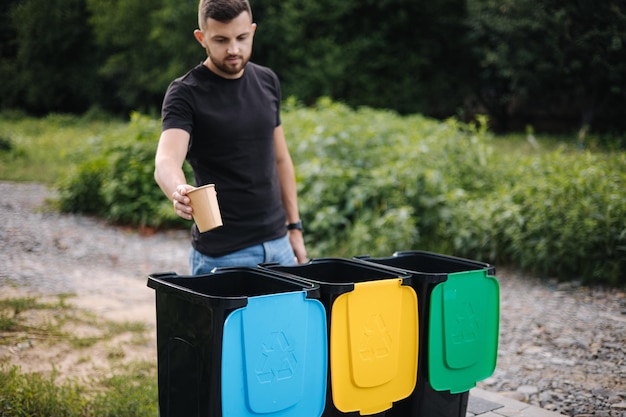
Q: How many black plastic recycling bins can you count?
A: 3